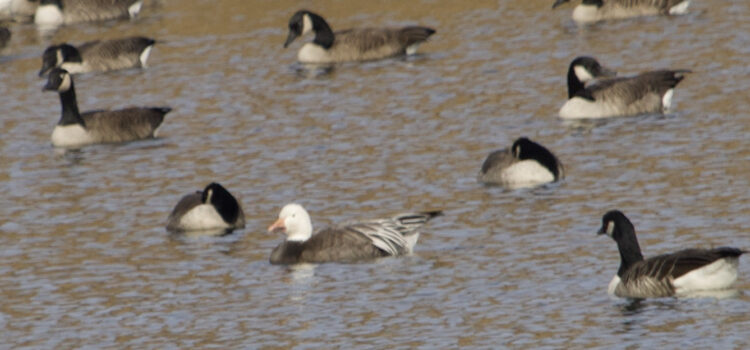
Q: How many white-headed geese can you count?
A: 1